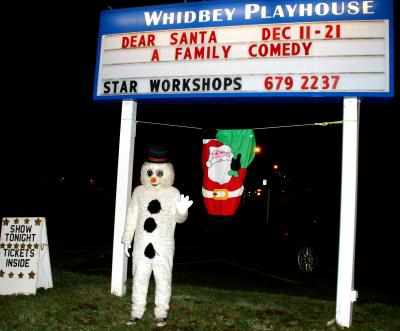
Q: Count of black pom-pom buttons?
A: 3